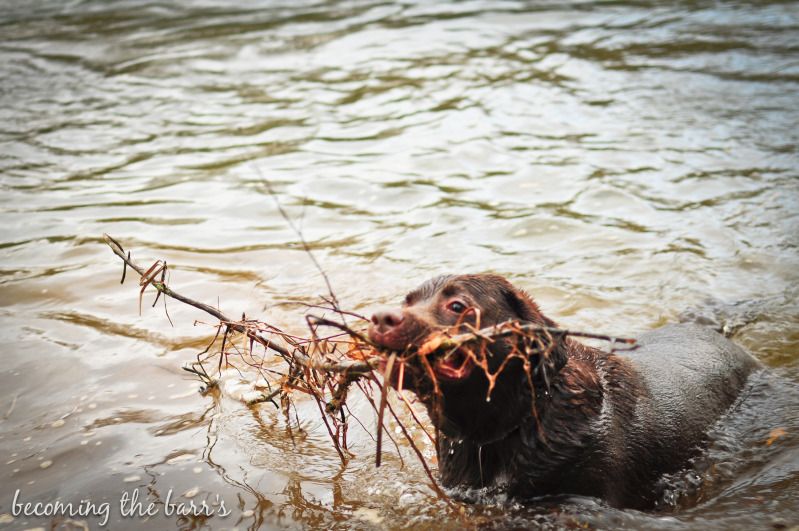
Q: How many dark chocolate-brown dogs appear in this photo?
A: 1